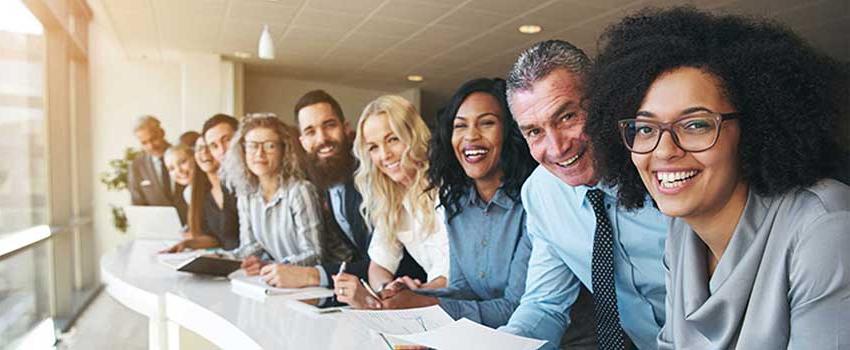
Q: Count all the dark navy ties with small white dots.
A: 1